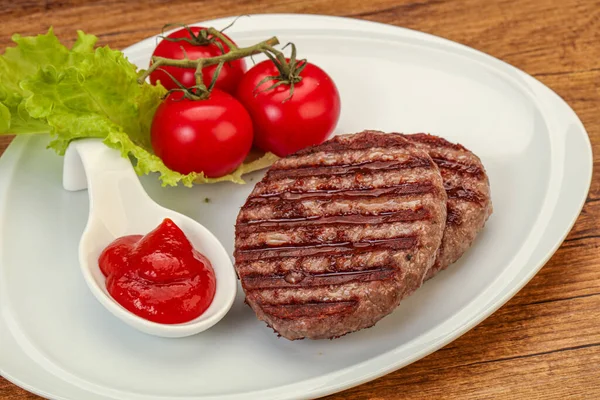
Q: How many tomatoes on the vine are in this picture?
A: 3